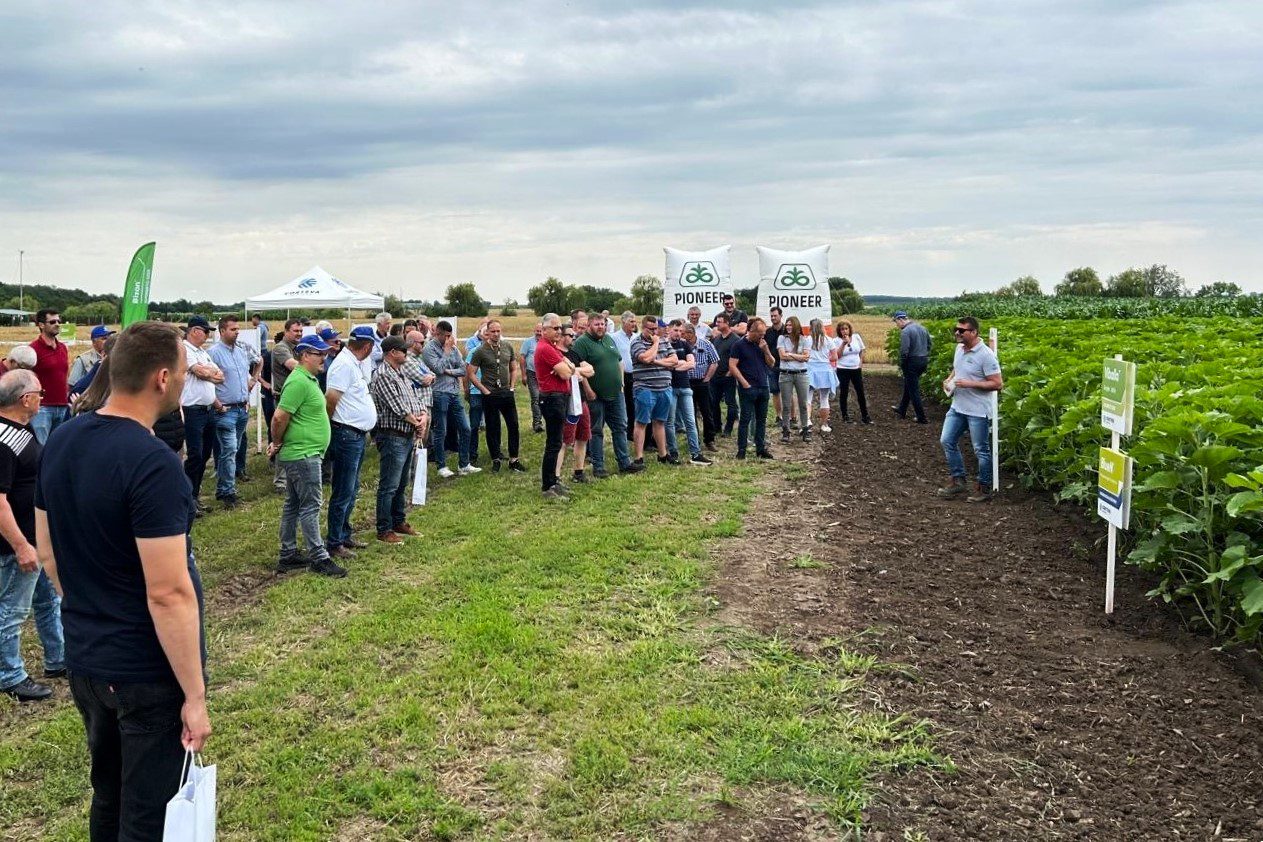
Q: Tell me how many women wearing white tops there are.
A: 3